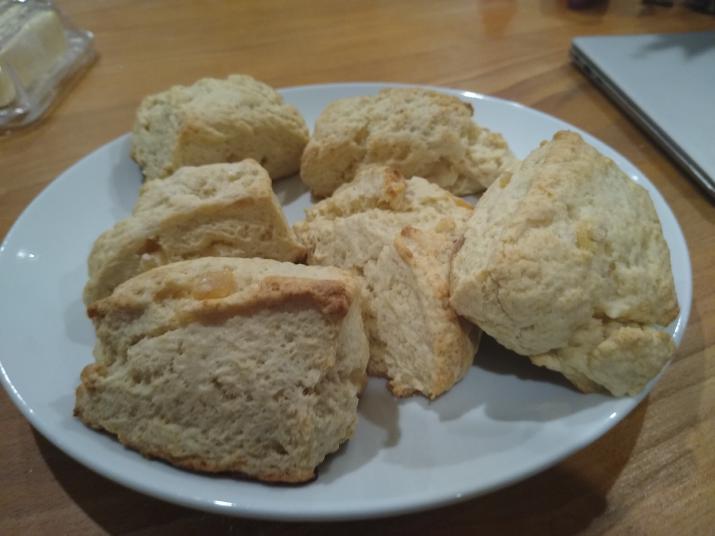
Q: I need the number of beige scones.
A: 6